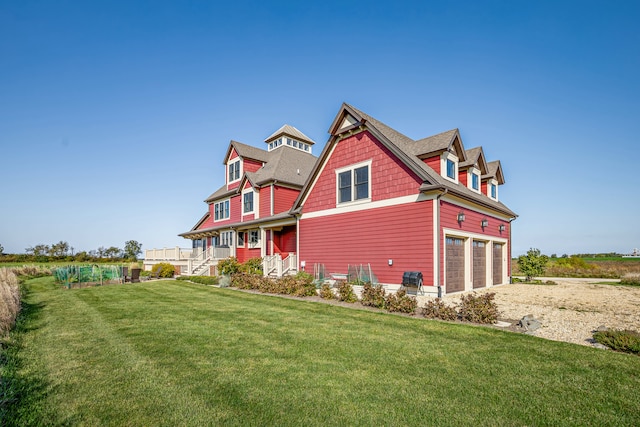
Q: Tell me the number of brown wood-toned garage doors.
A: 3